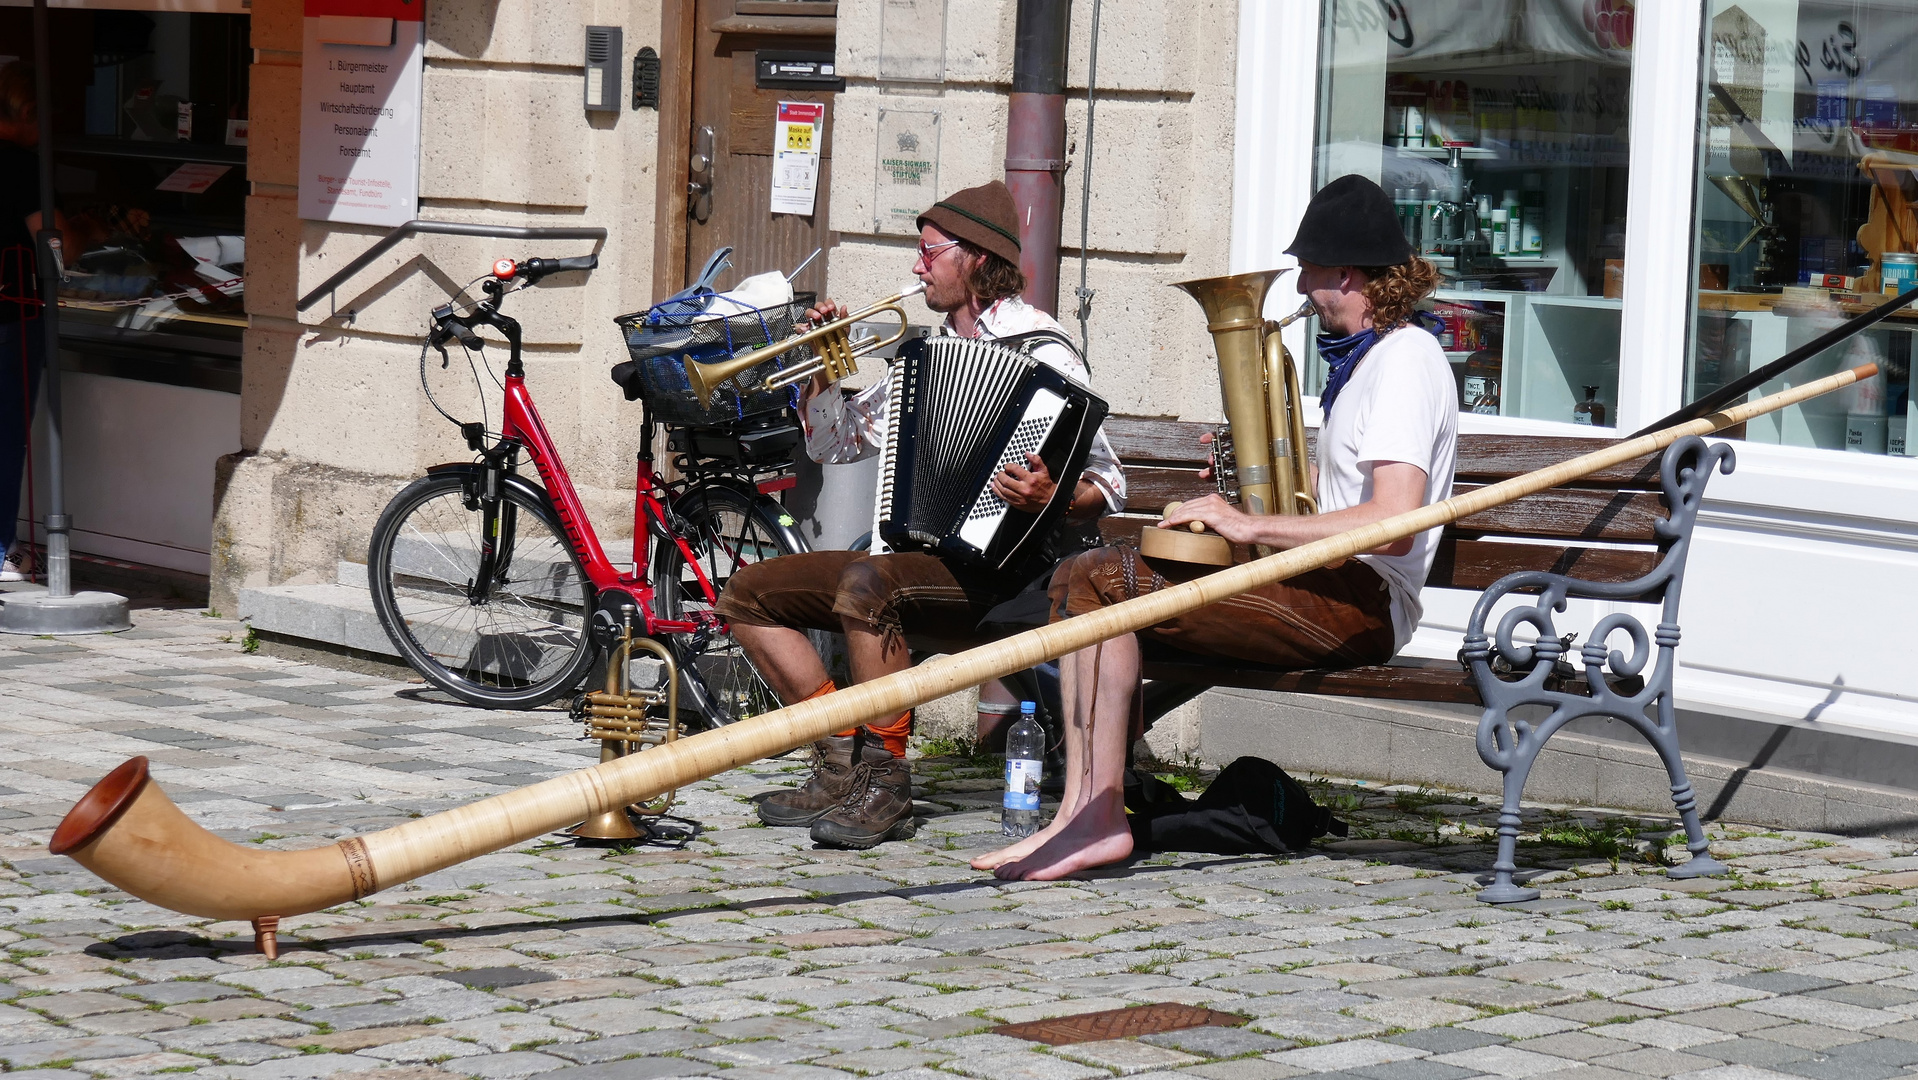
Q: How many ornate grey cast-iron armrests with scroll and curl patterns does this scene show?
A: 1